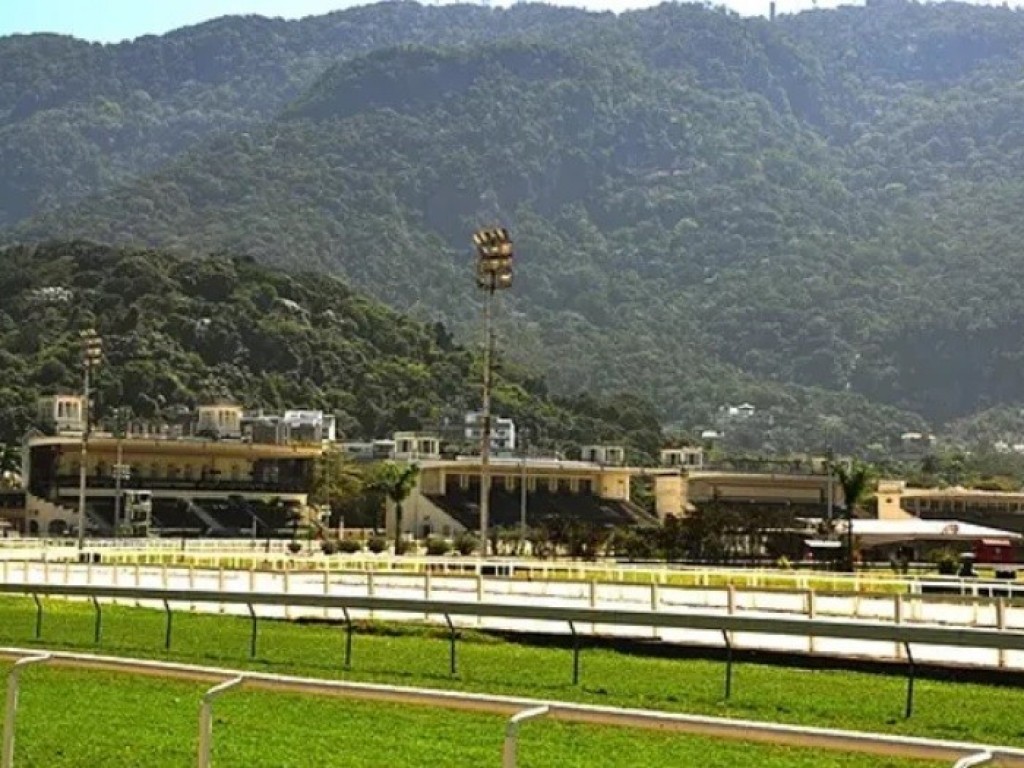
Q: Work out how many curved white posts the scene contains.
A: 4